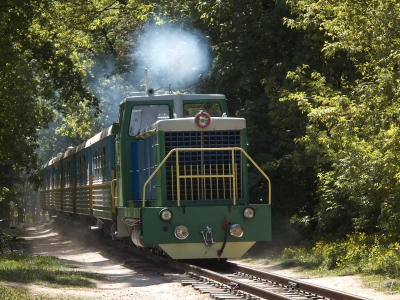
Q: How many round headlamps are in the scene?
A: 5